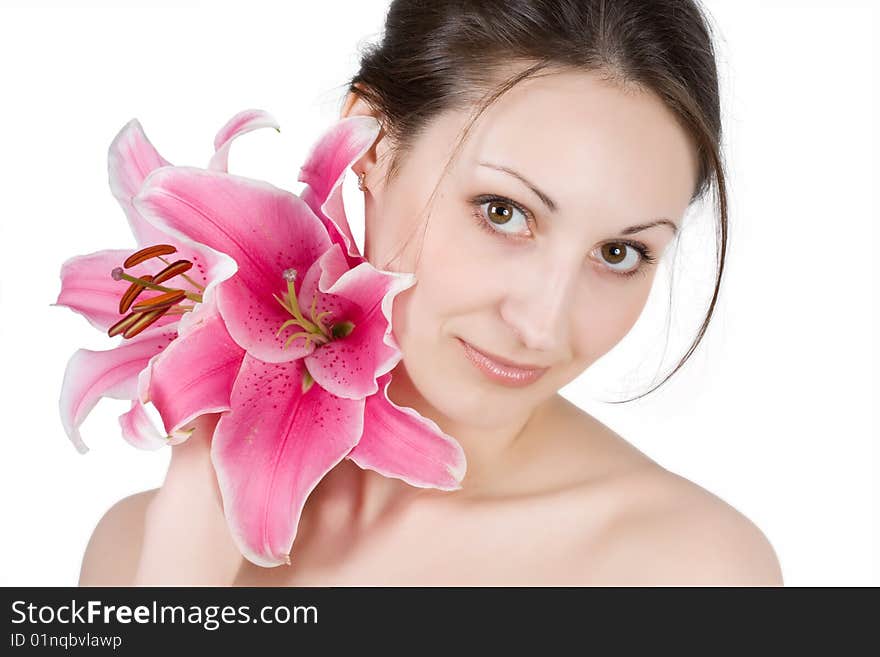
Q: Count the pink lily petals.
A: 11